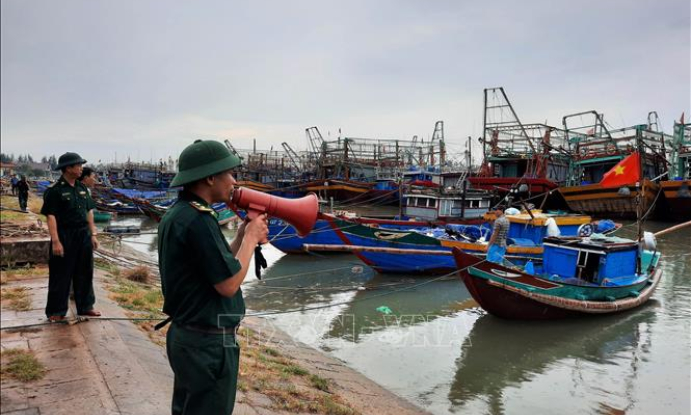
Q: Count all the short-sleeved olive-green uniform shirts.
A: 2